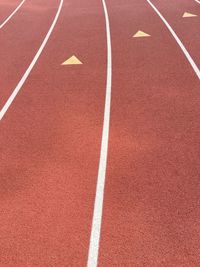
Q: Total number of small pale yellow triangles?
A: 3